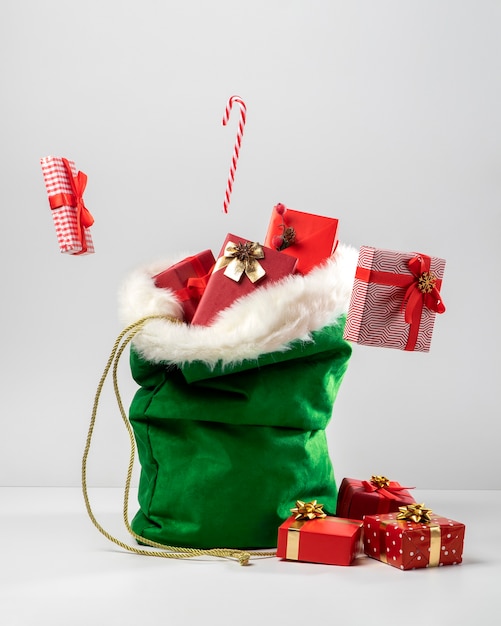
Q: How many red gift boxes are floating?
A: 2